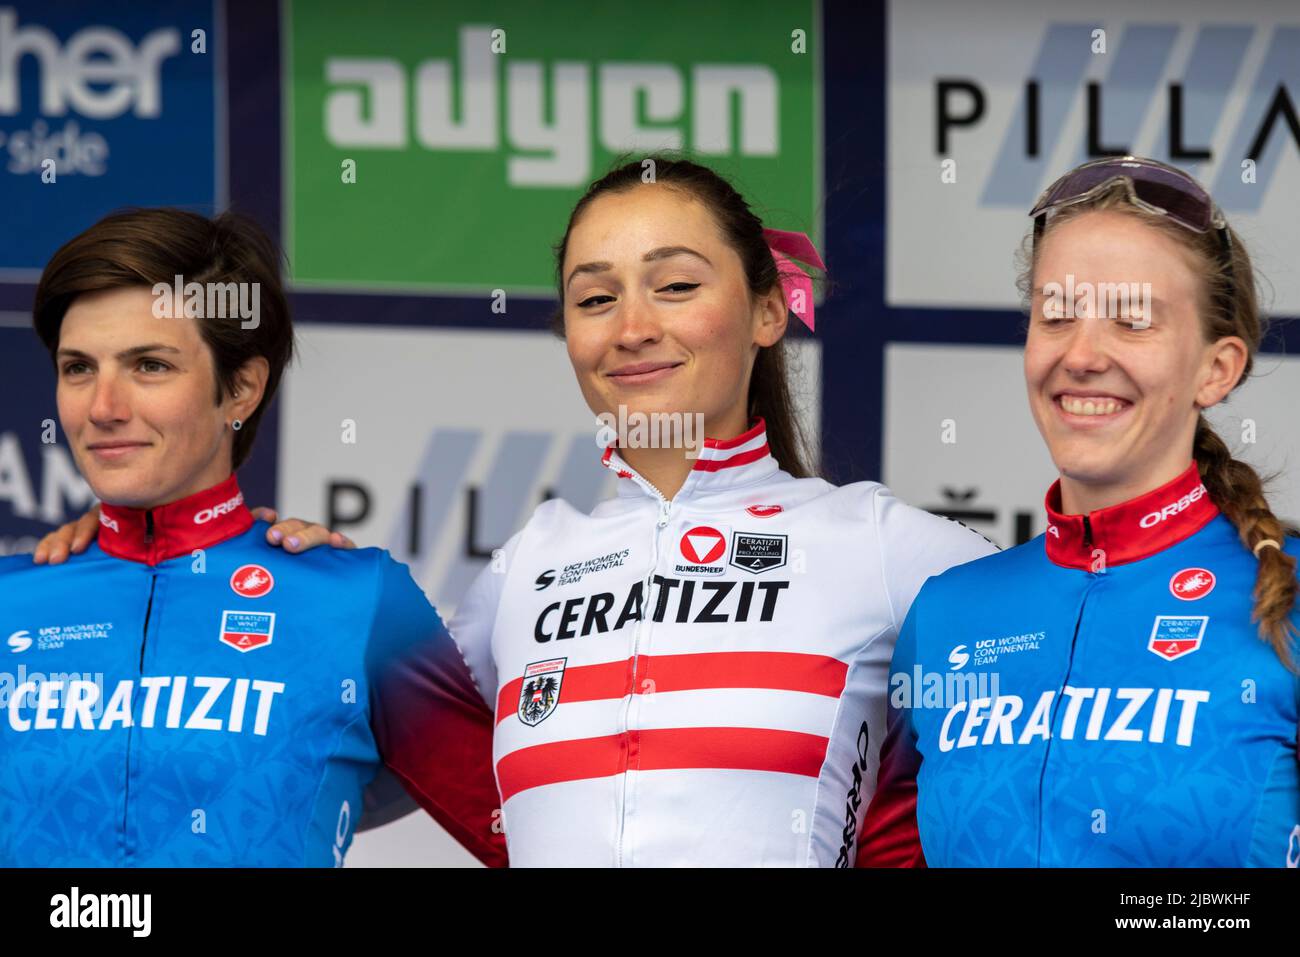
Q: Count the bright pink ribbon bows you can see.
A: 1